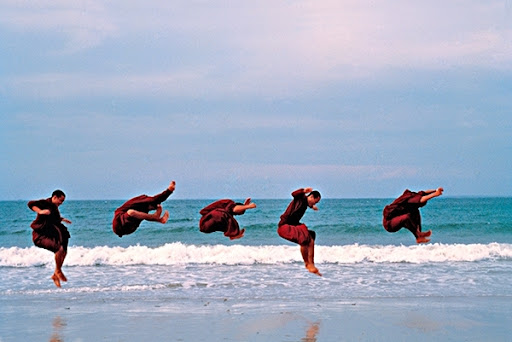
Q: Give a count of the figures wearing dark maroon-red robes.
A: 5